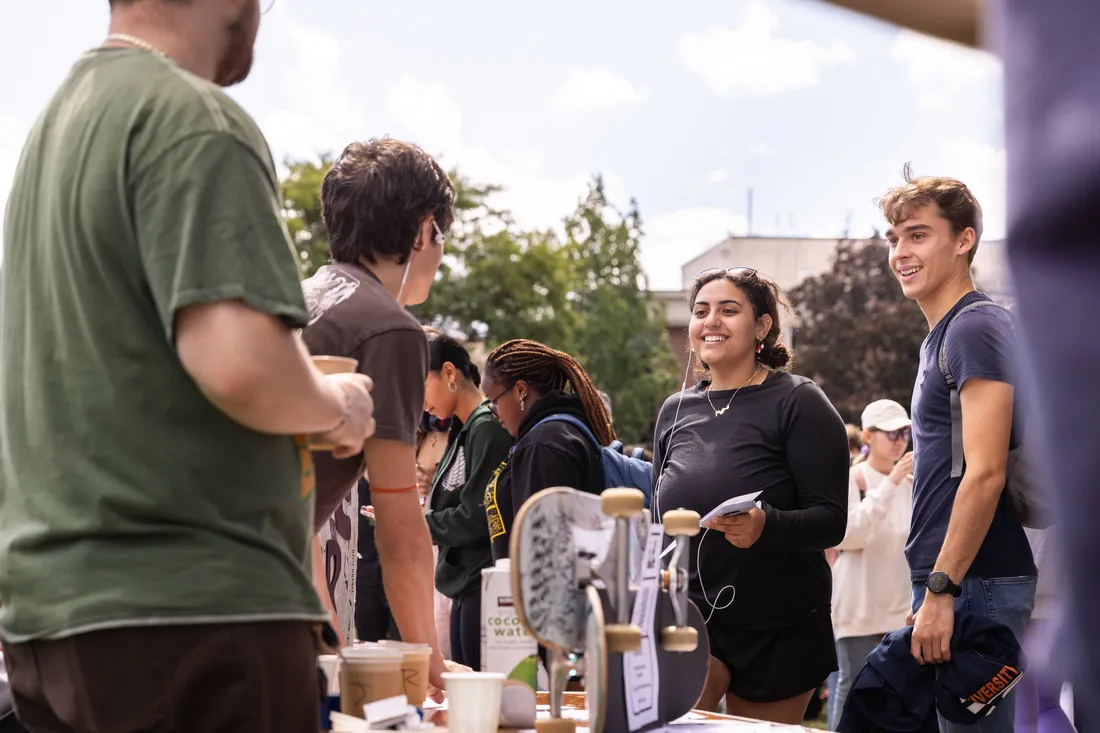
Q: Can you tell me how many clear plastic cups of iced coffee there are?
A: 2